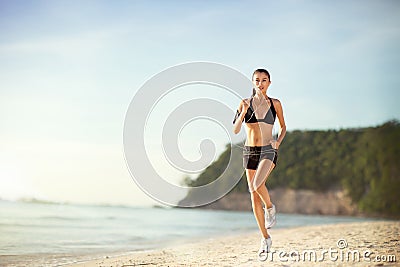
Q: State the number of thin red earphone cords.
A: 0